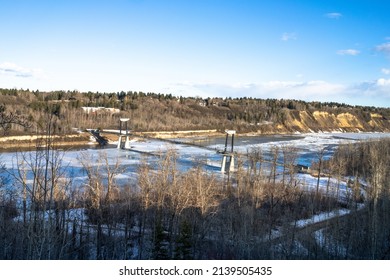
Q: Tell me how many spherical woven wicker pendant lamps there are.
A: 0